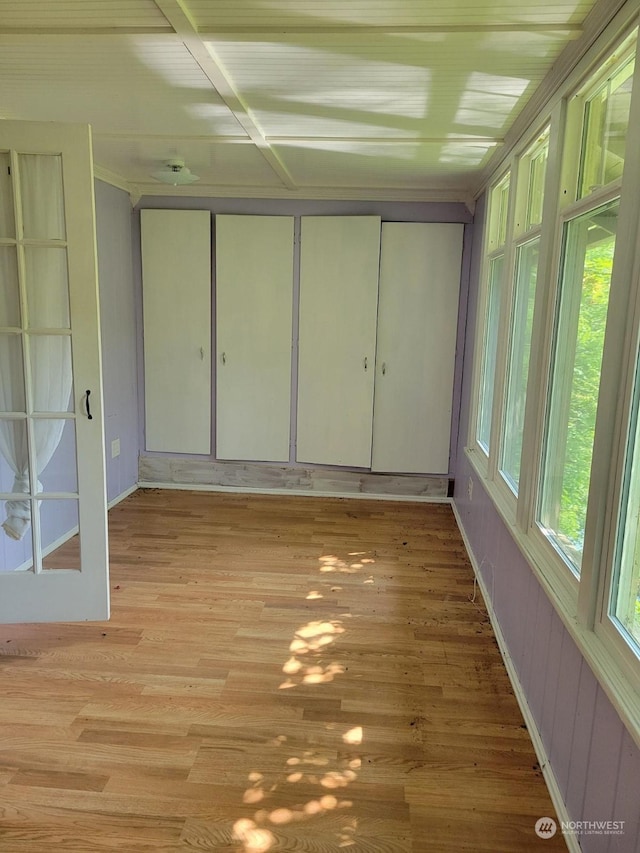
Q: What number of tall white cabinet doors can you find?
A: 4